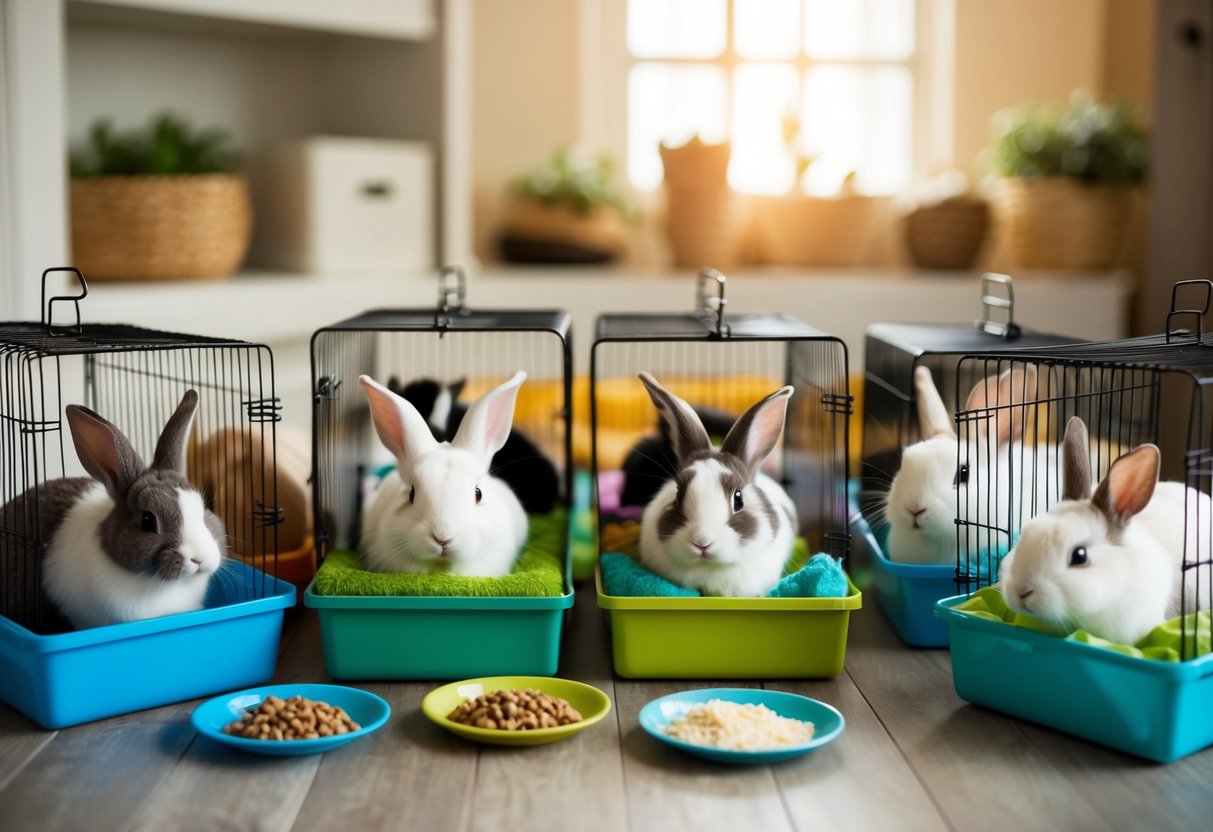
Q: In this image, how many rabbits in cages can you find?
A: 5